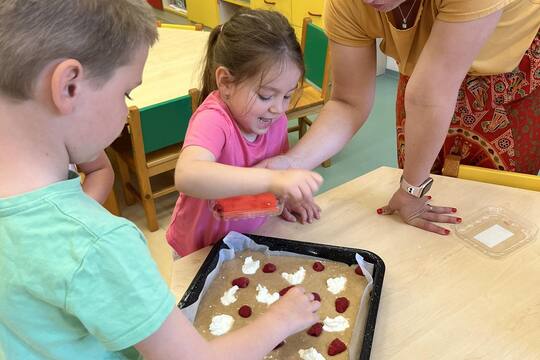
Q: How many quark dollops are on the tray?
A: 8